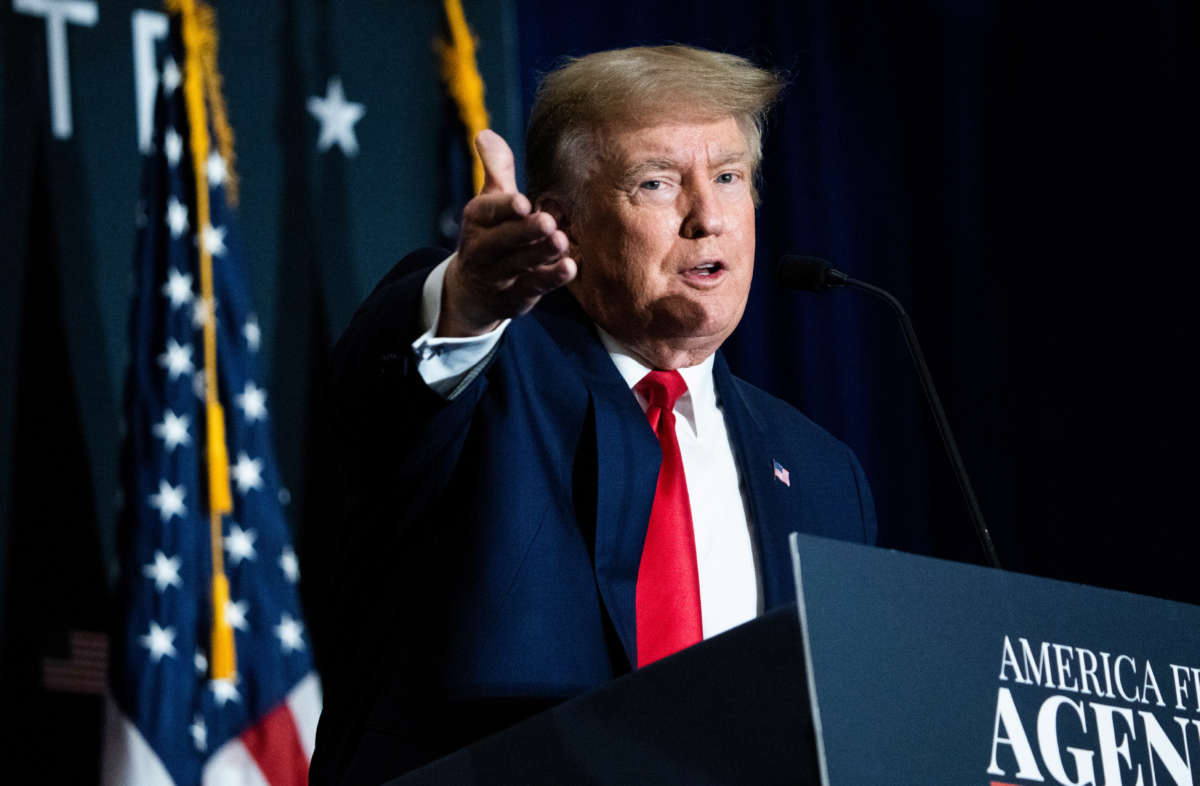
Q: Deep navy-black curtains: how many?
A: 1